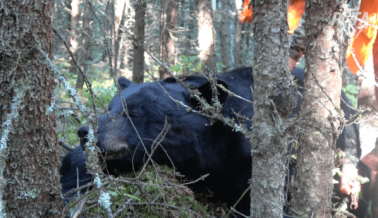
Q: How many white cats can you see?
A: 0